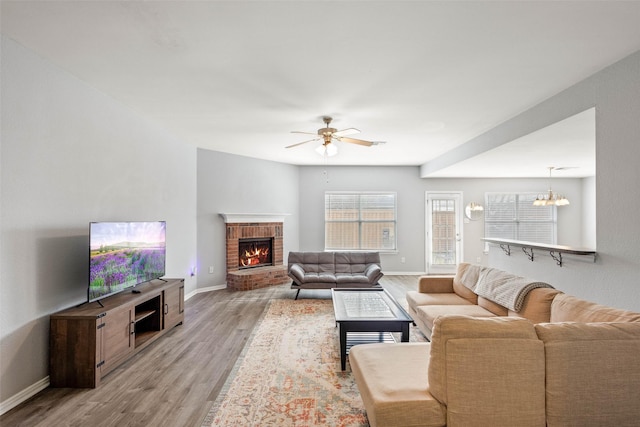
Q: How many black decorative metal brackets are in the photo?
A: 3